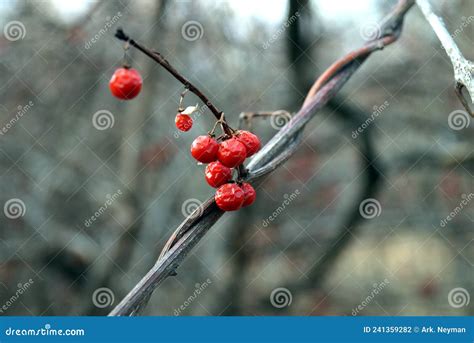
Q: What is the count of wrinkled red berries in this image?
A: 8